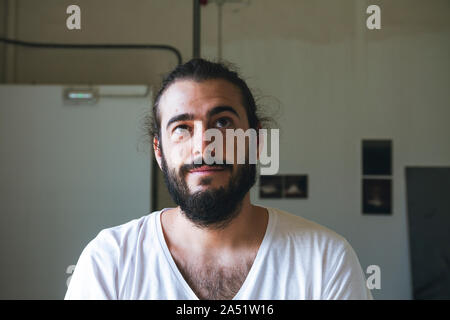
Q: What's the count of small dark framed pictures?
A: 4